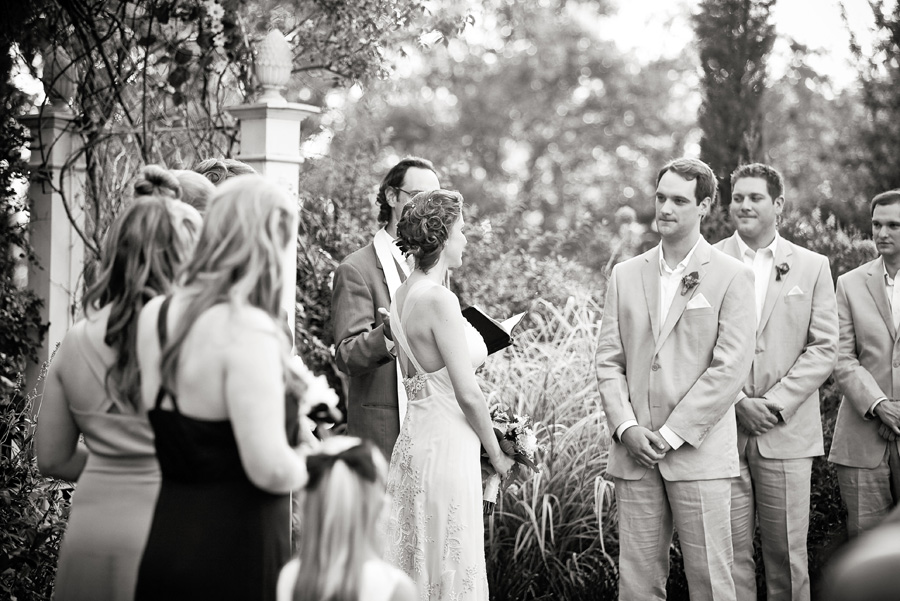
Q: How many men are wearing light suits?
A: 3